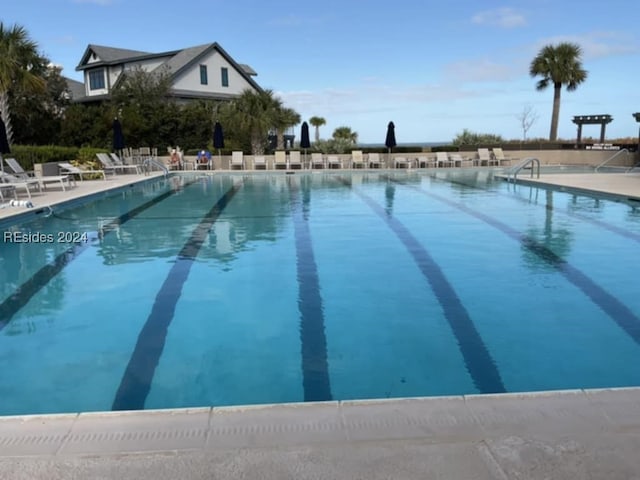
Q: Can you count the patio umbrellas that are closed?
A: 5